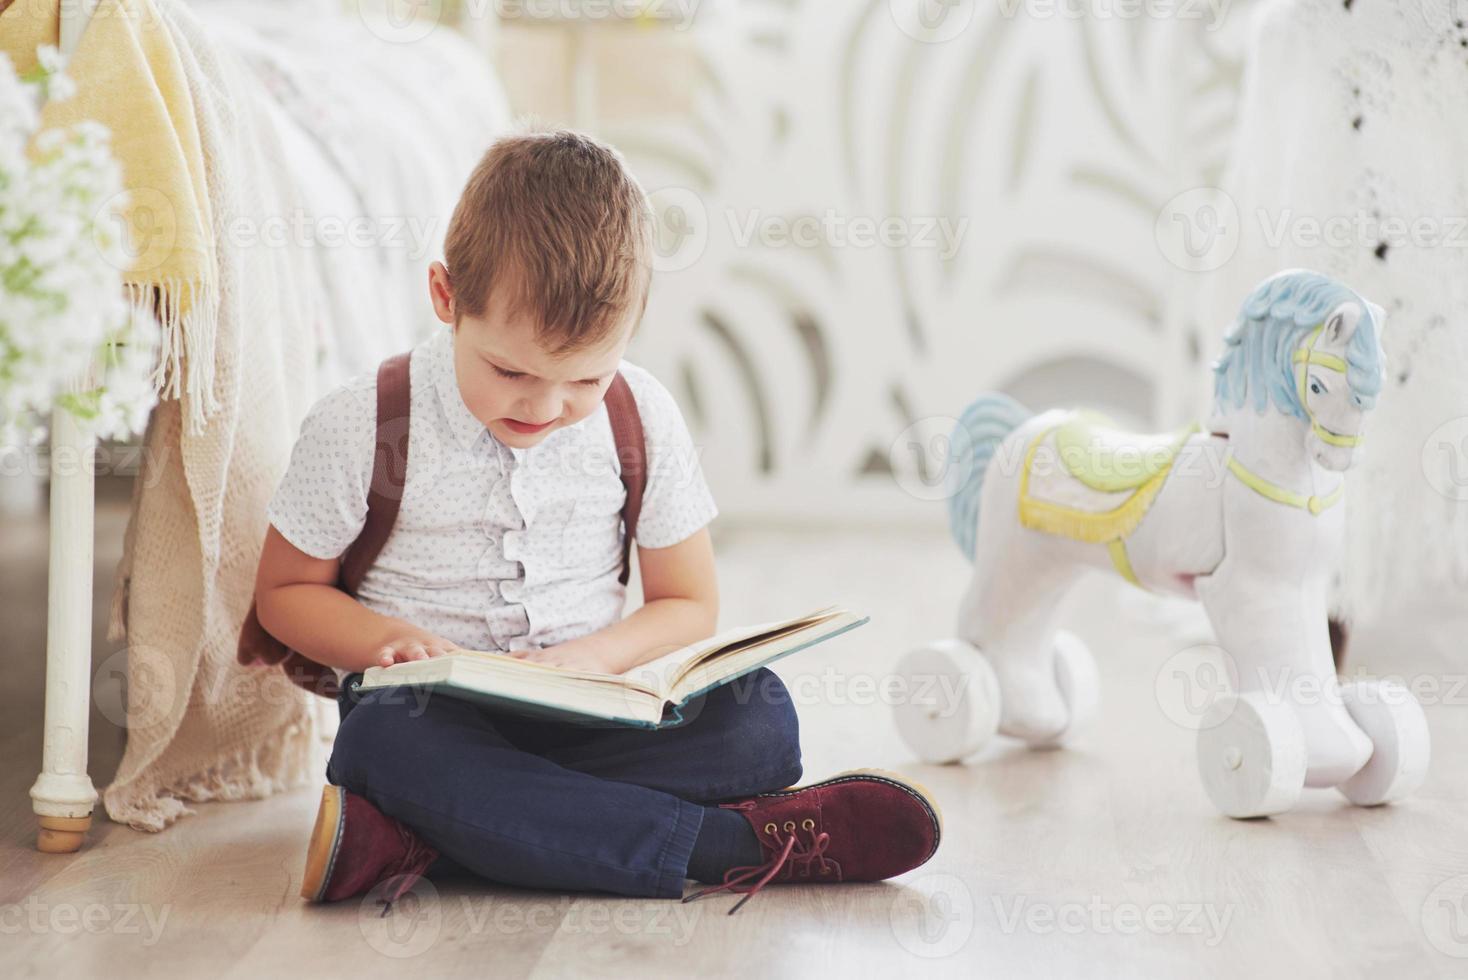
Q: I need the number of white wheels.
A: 4